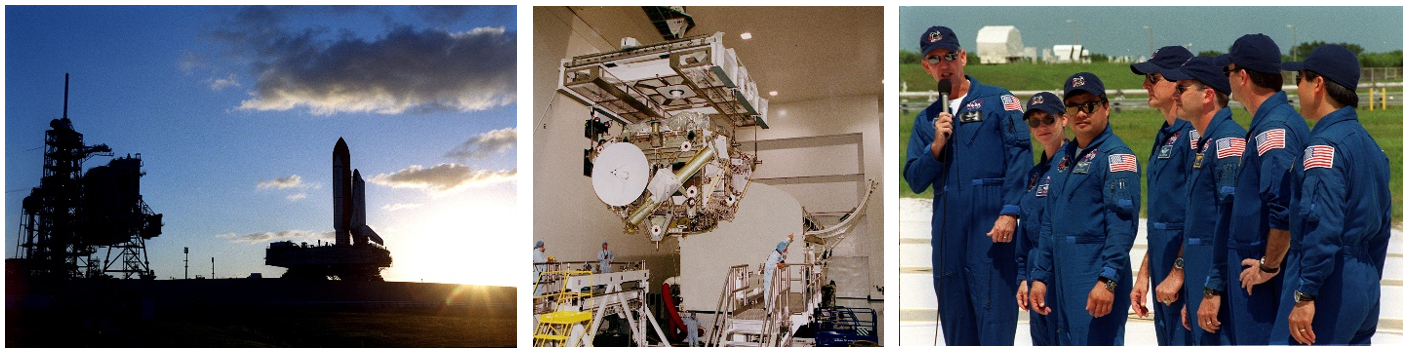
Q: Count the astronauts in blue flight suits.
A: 7